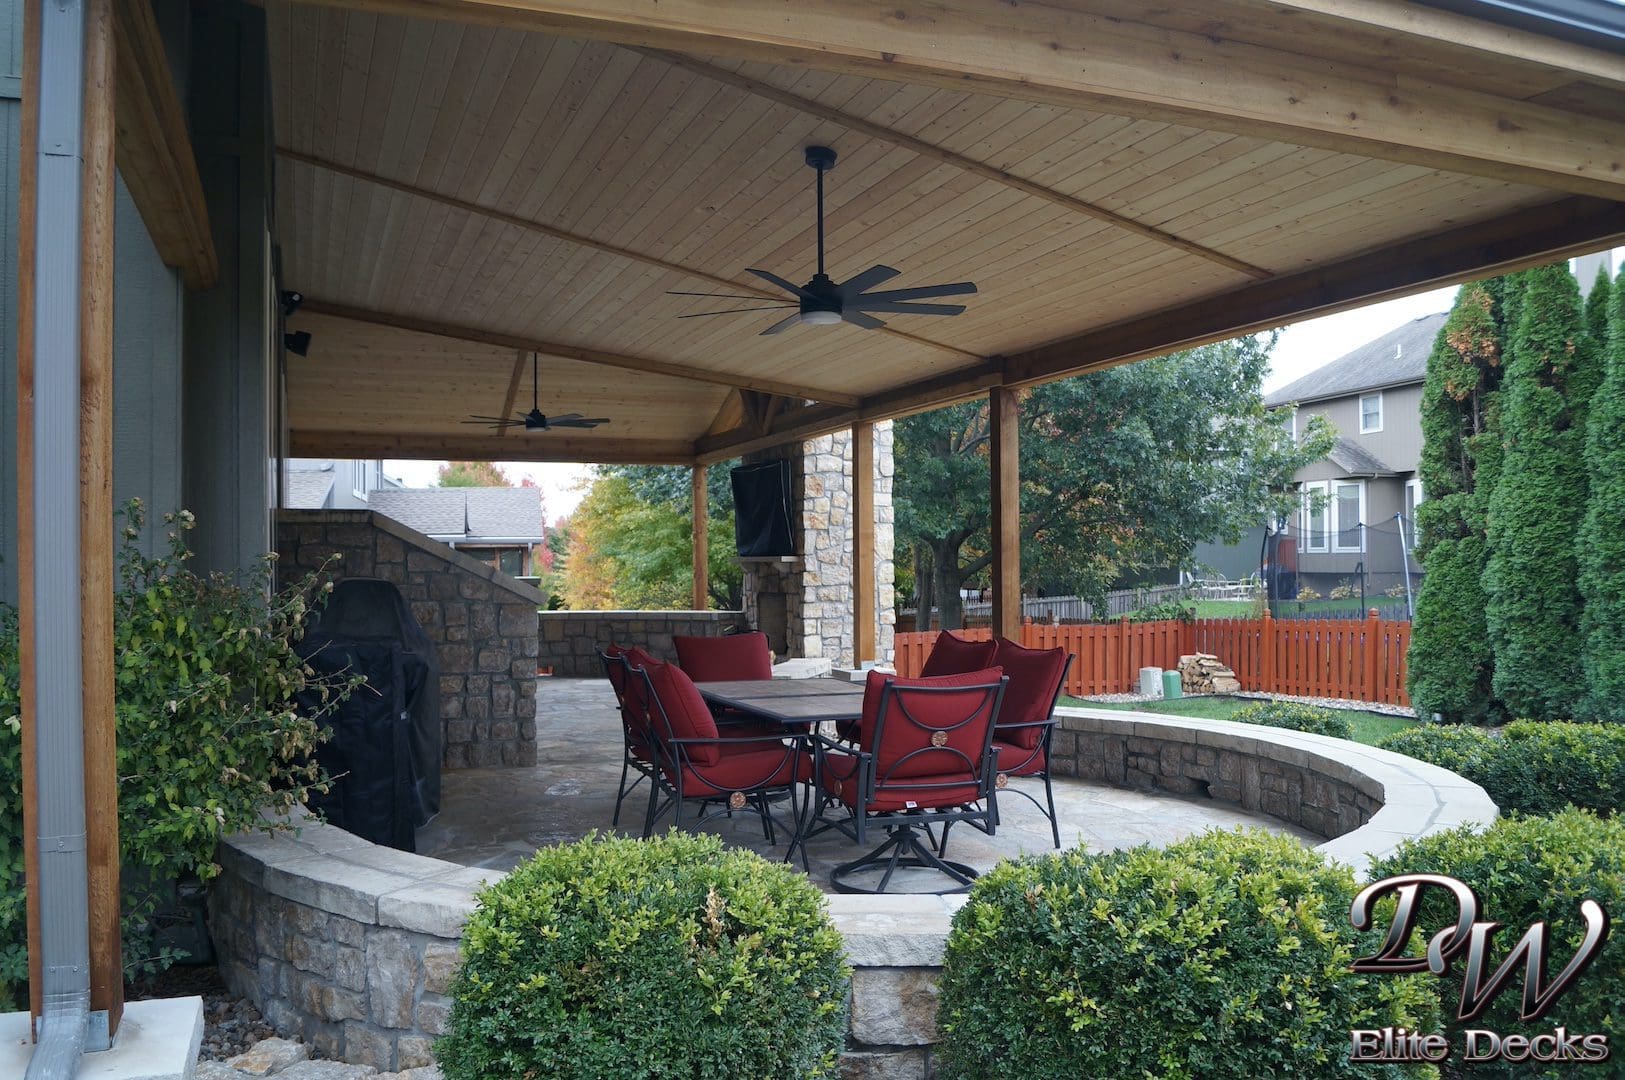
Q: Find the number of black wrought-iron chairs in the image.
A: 6